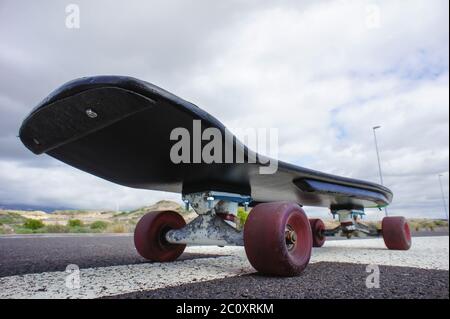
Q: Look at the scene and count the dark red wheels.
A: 4